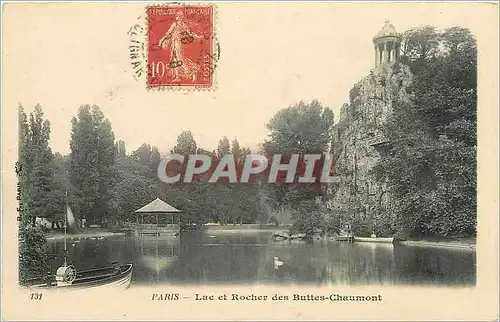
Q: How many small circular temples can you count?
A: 1